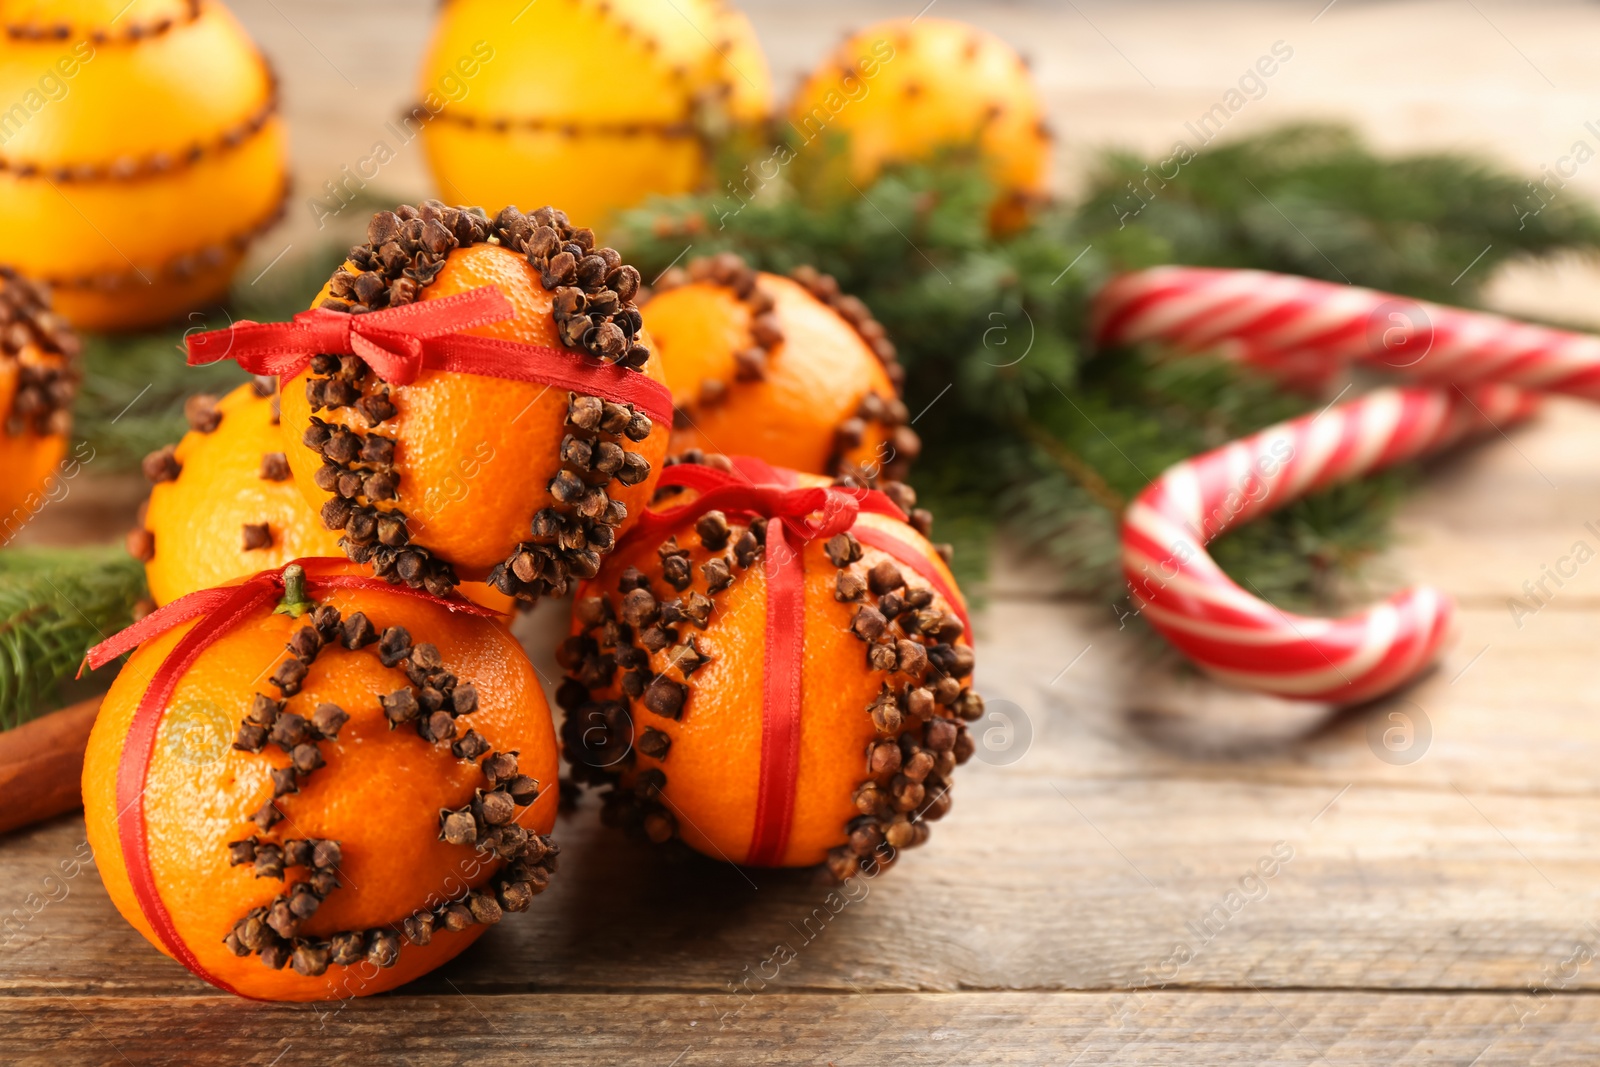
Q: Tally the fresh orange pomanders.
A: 9